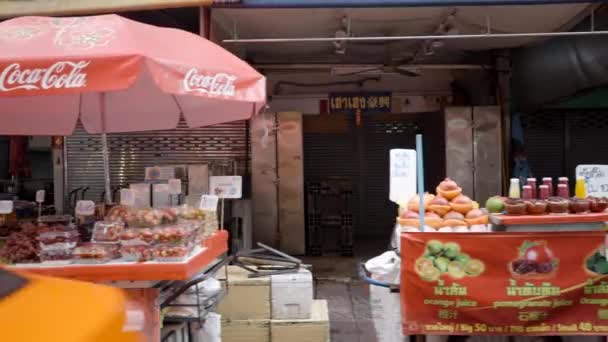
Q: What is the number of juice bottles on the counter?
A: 8